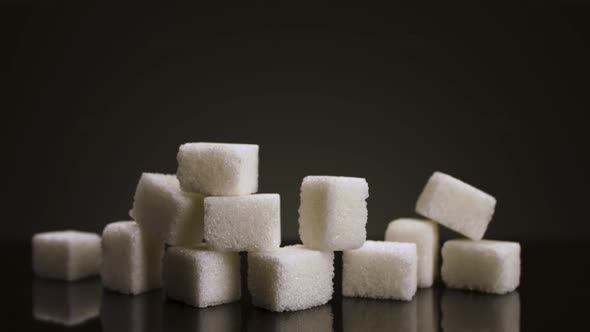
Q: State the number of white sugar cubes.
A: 12